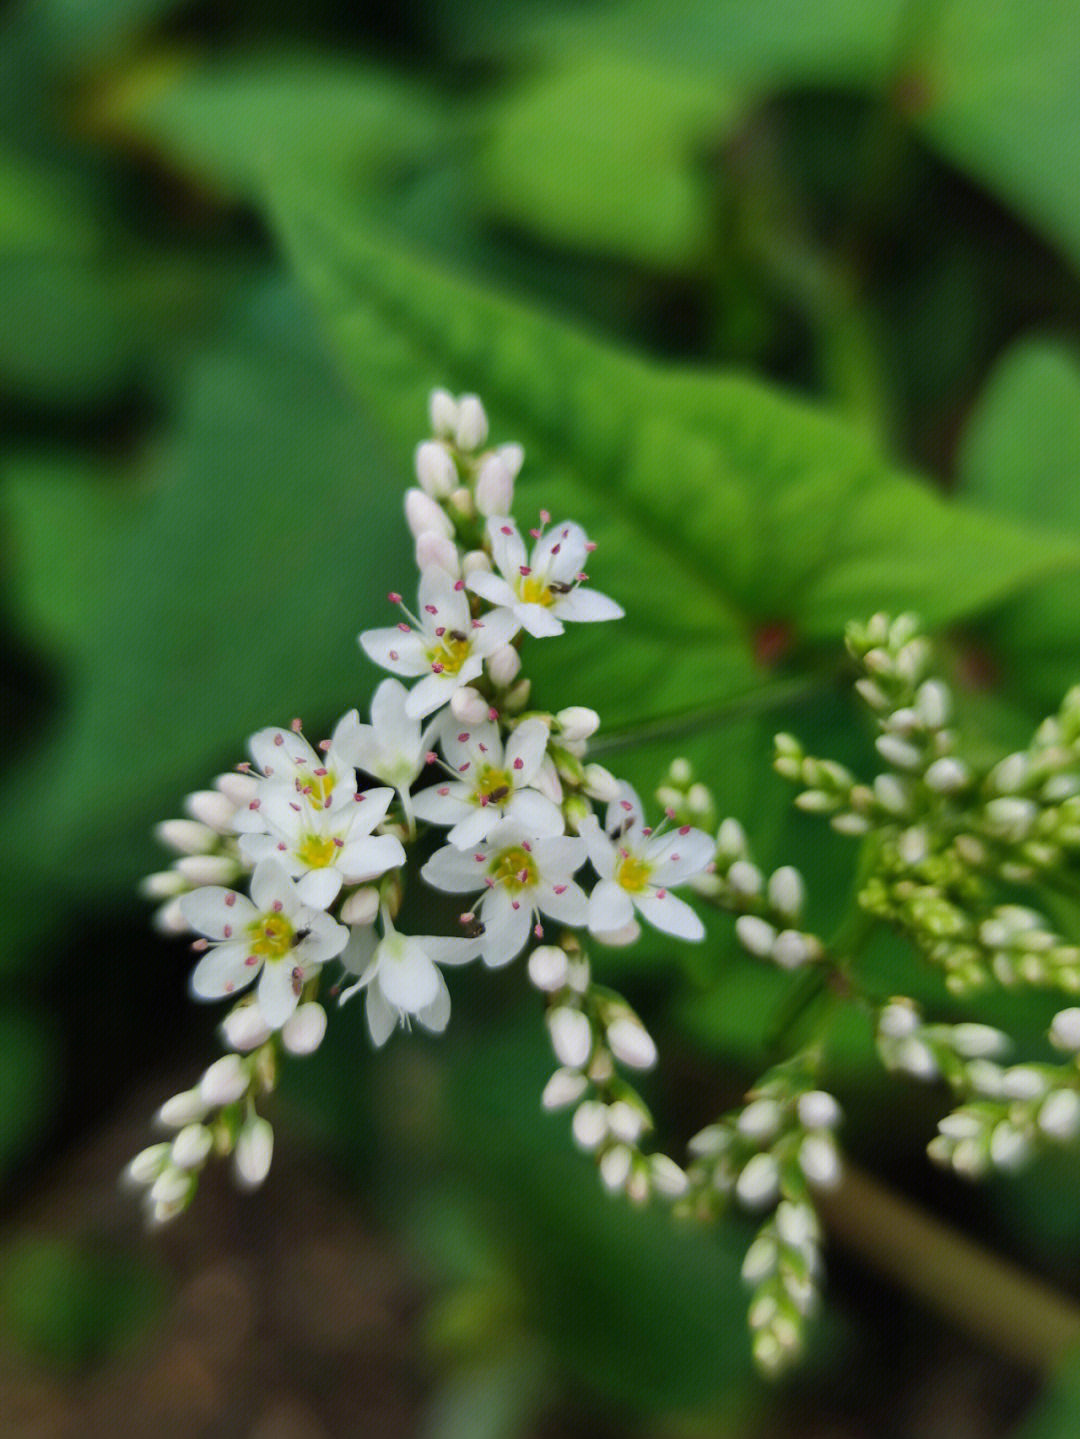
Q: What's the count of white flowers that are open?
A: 10